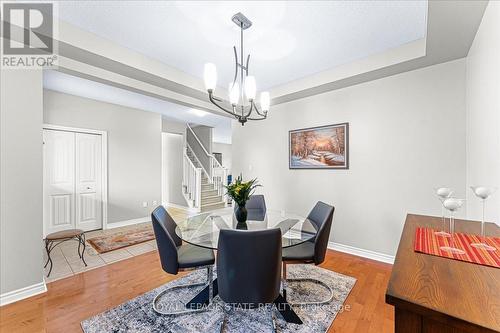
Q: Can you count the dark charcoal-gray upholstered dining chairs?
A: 4